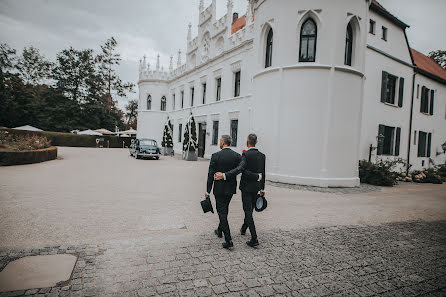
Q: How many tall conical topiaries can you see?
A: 2